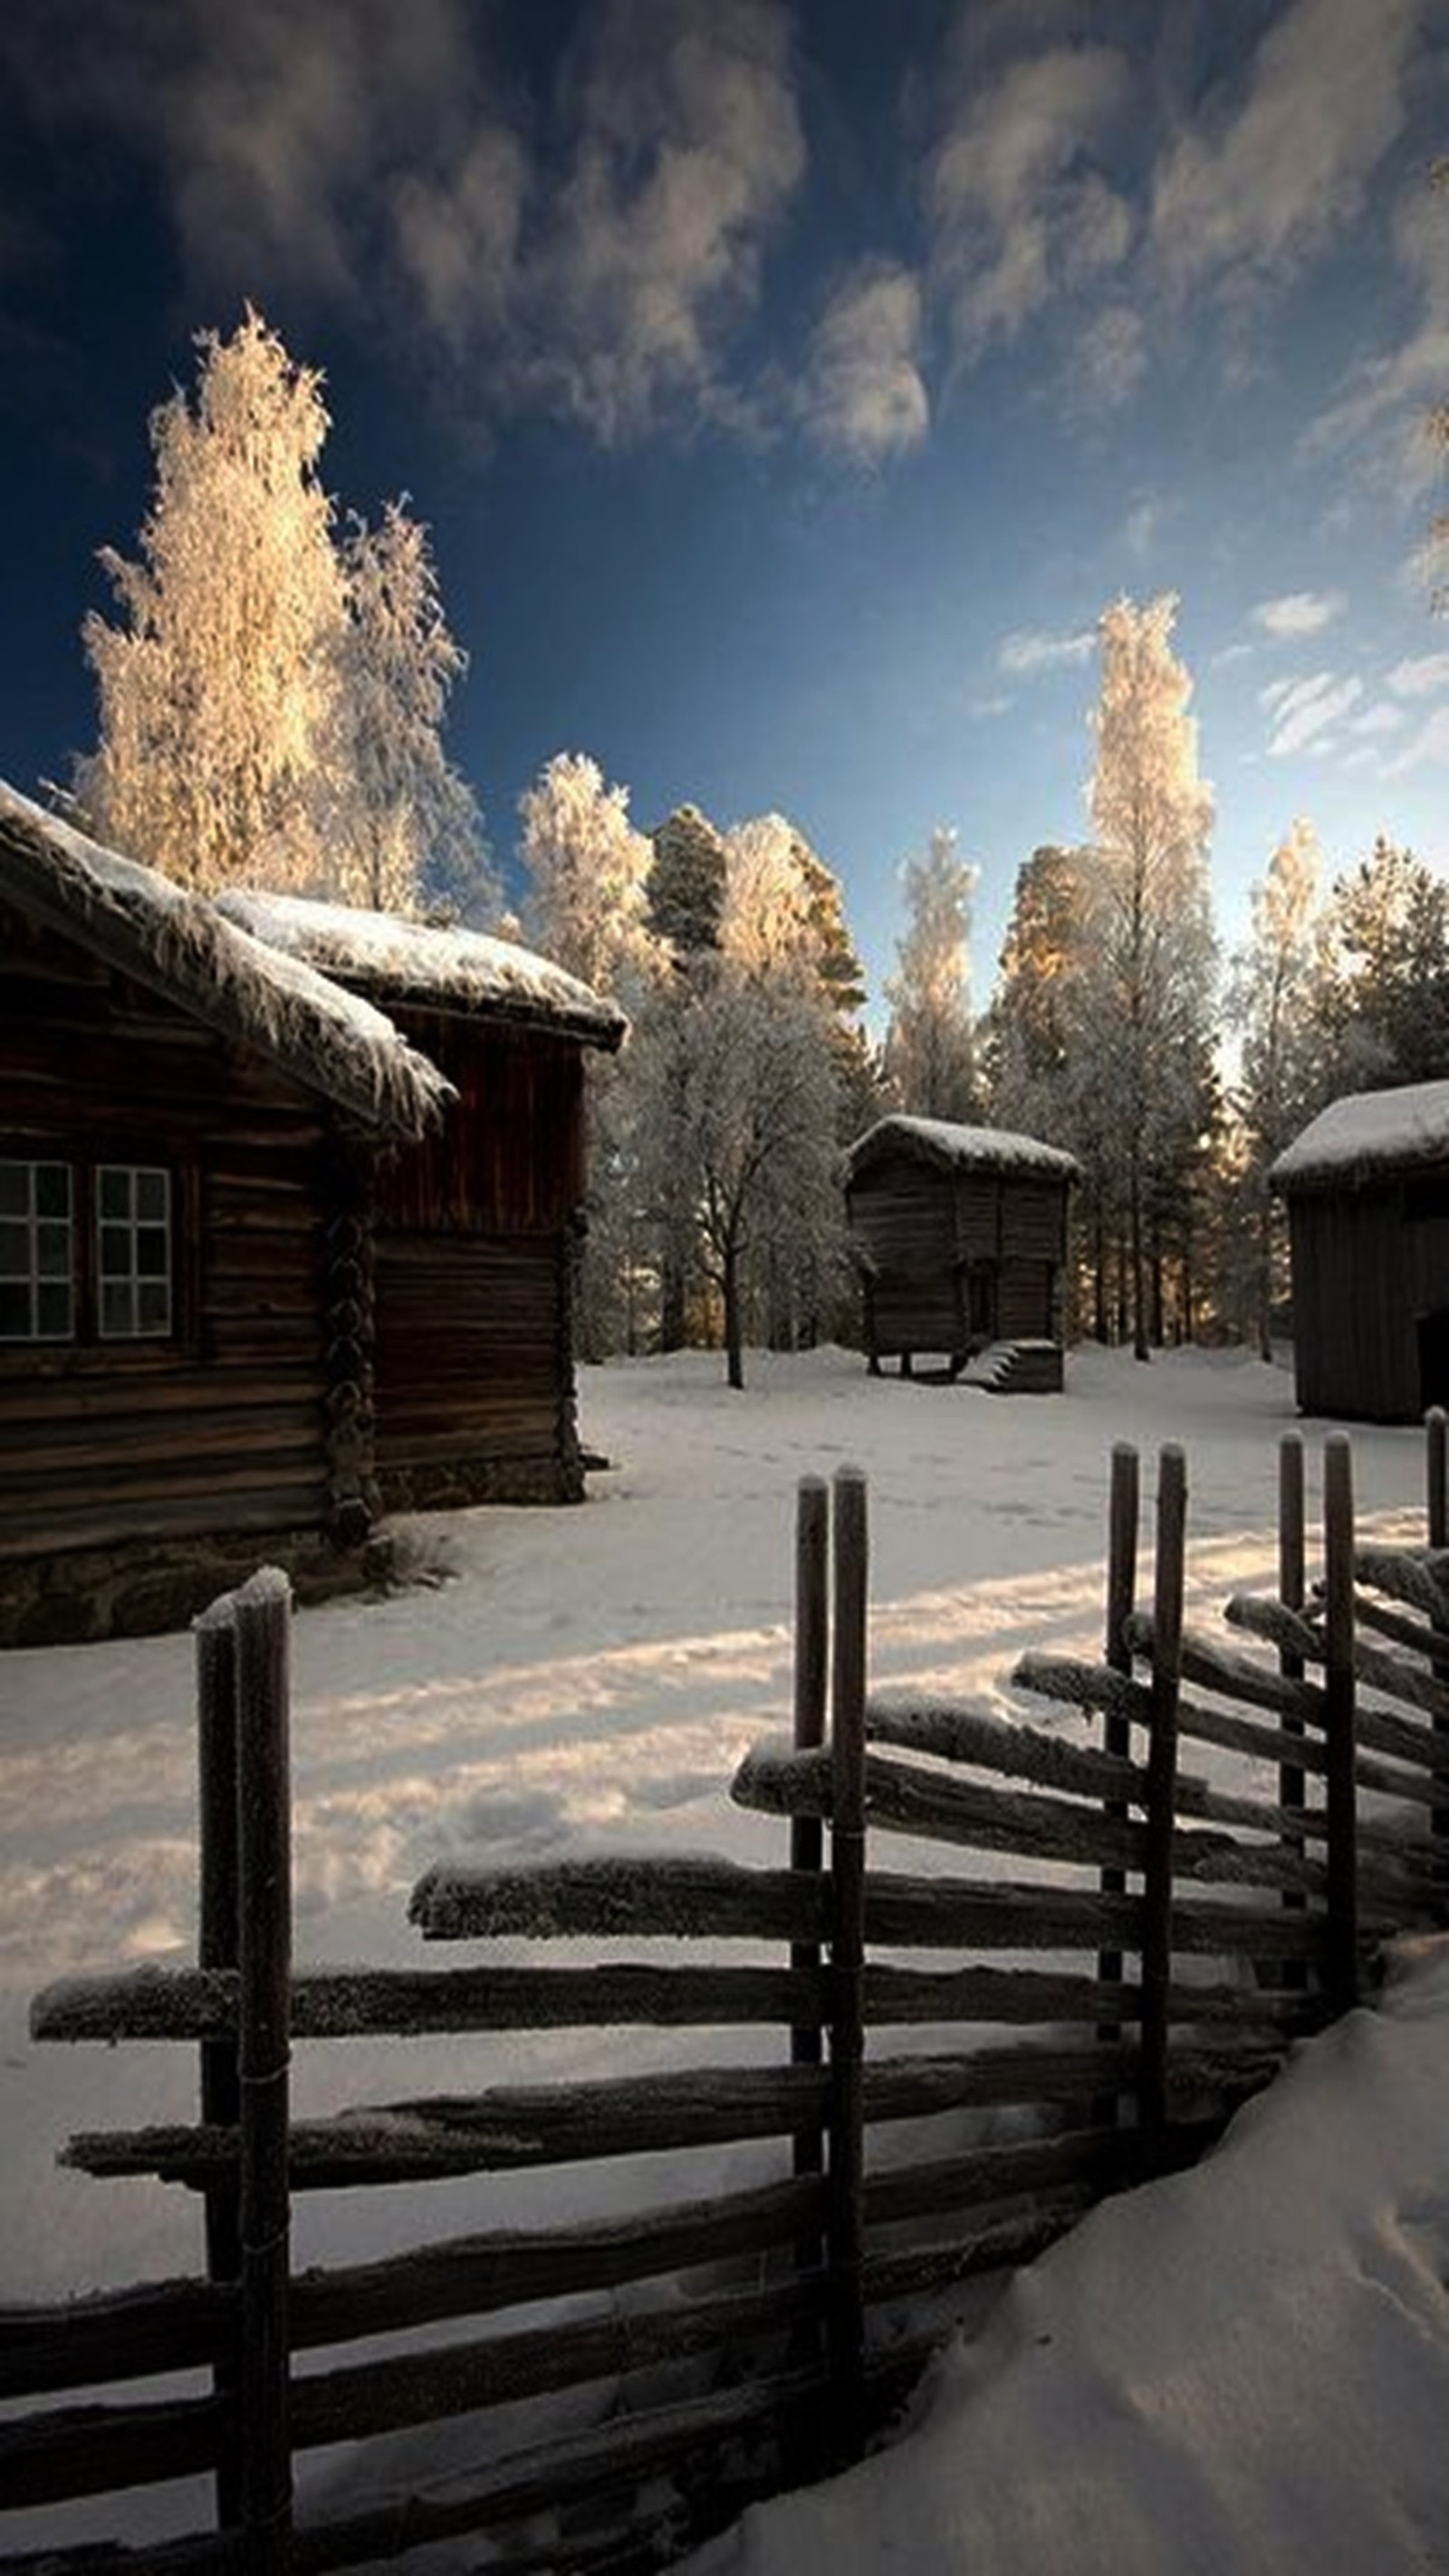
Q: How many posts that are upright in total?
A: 9